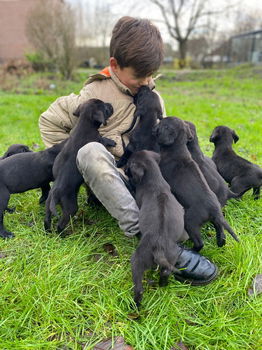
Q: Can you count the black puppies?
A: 8